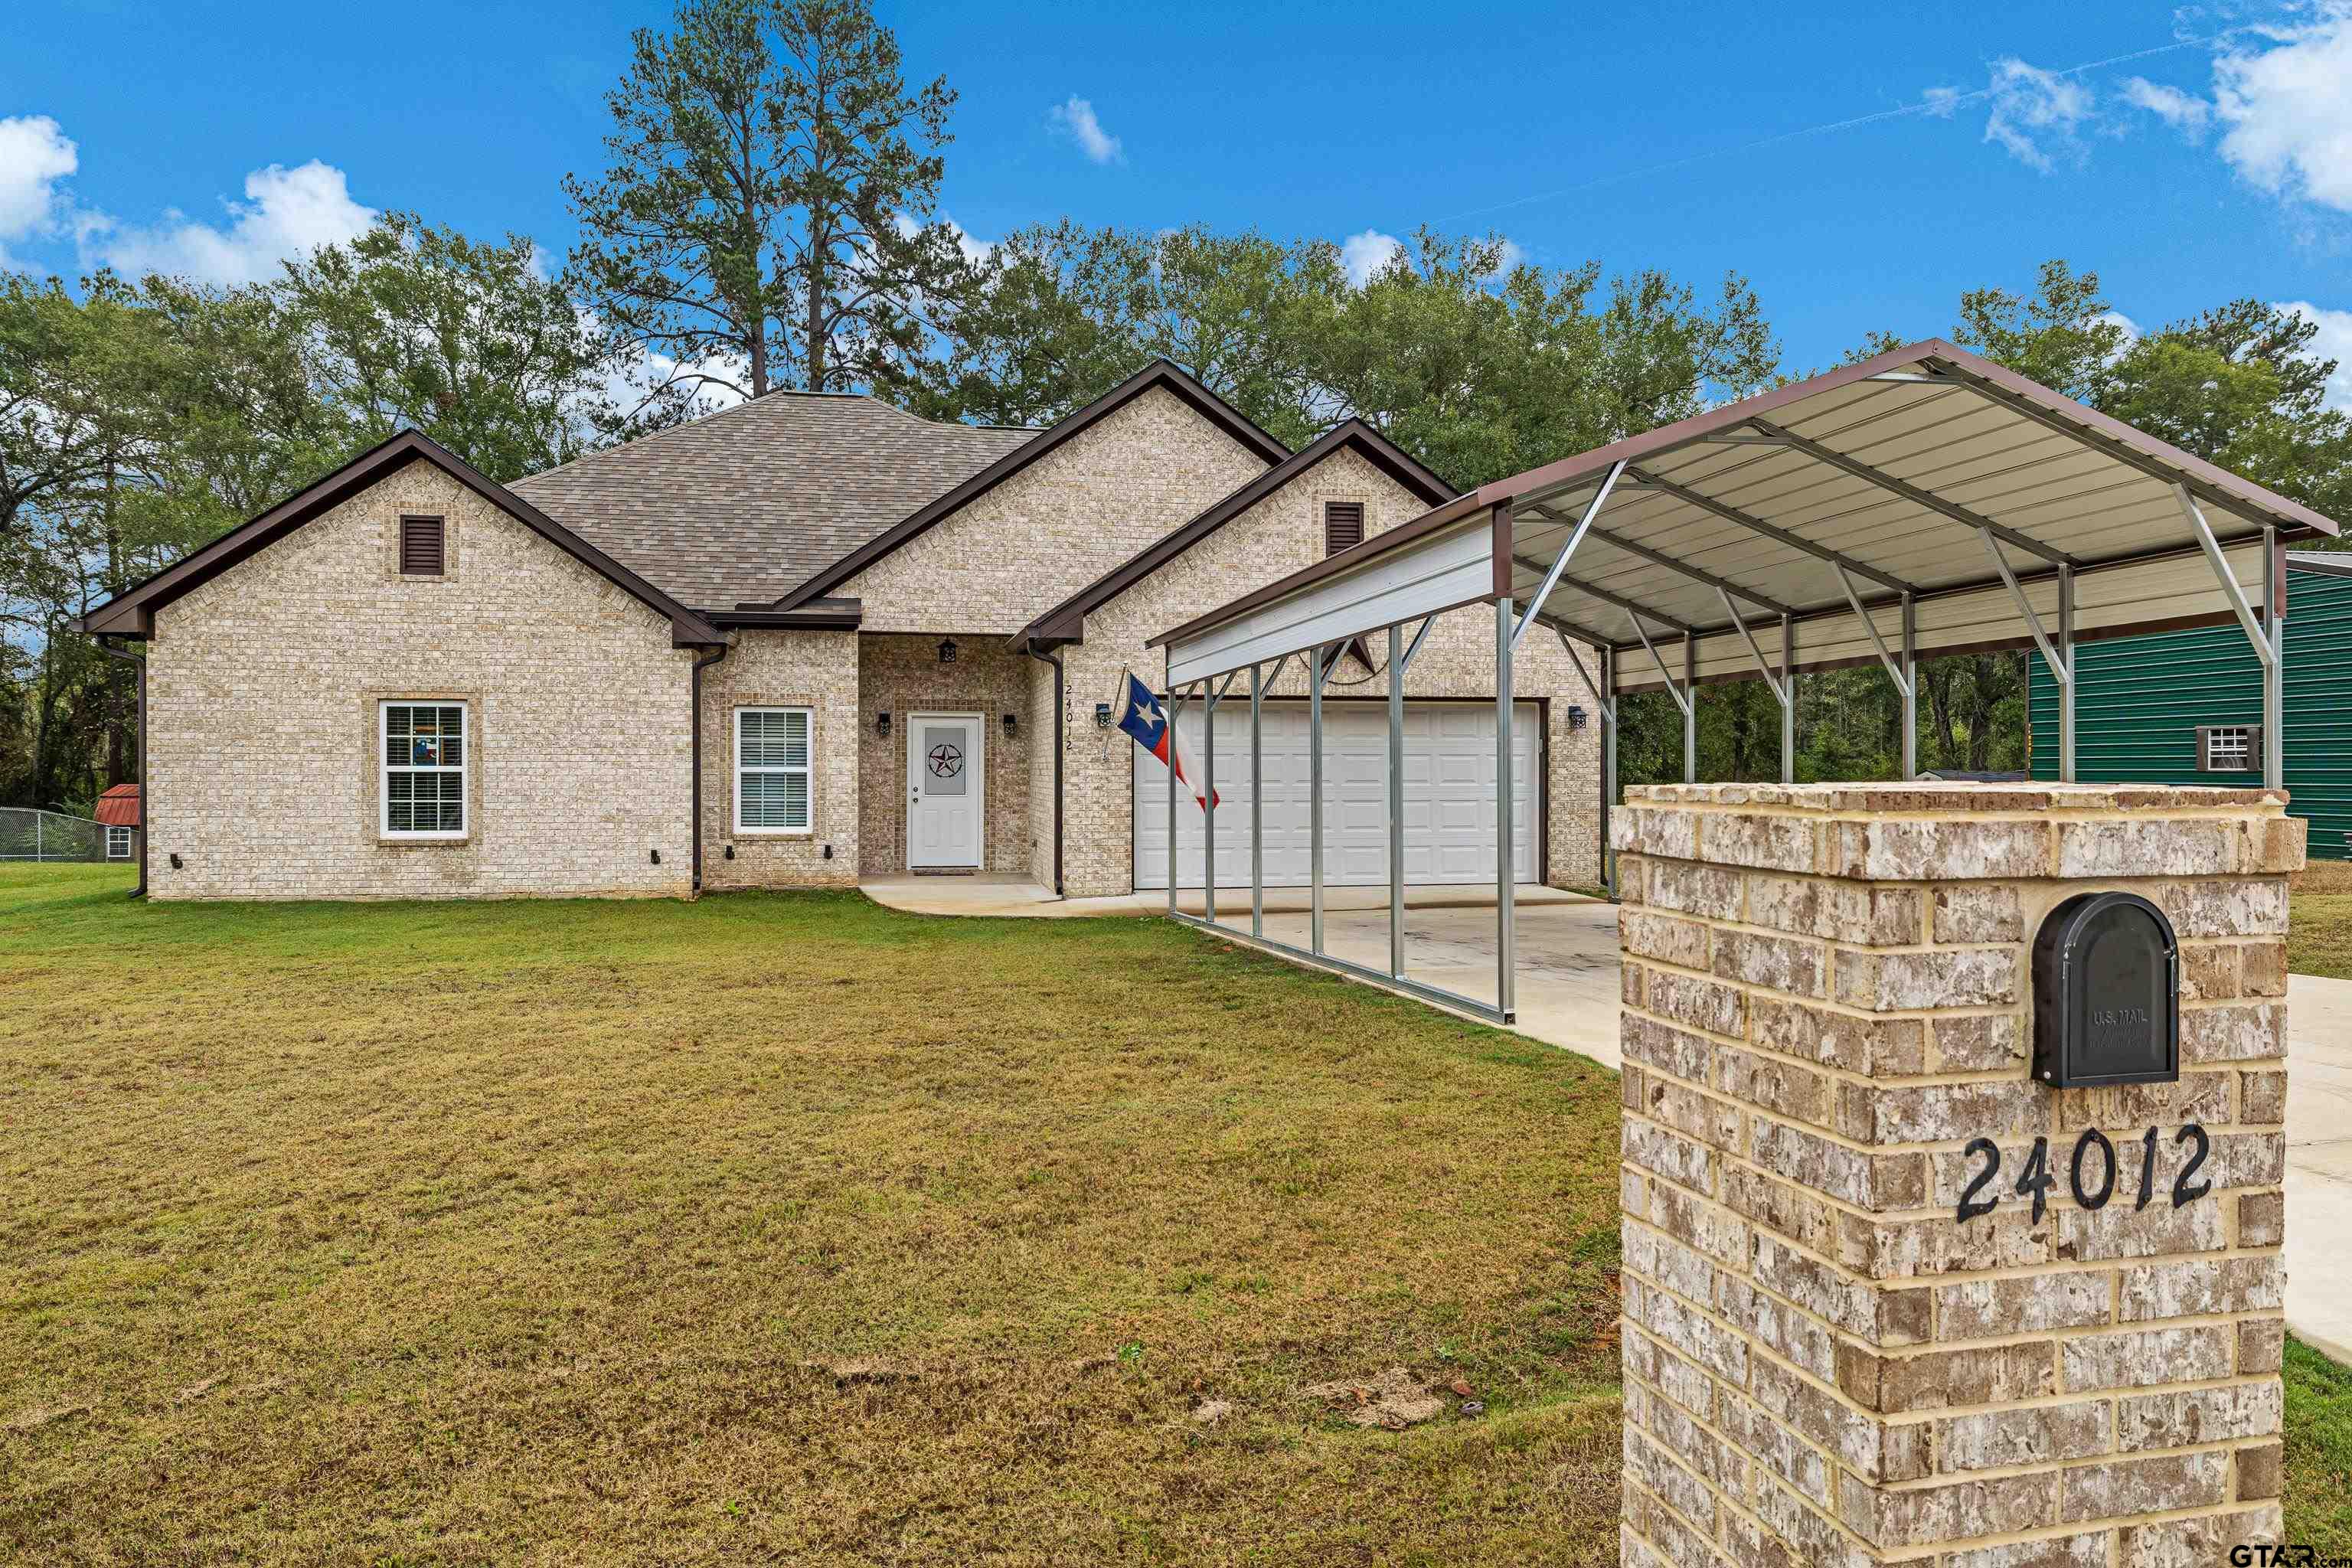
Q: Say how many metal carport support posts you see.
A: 12